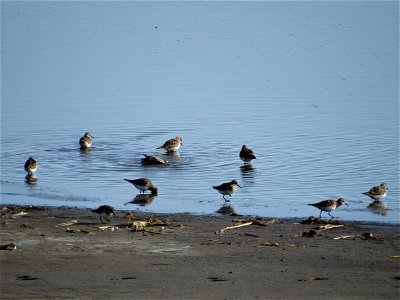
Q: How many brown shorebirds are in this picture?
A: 10